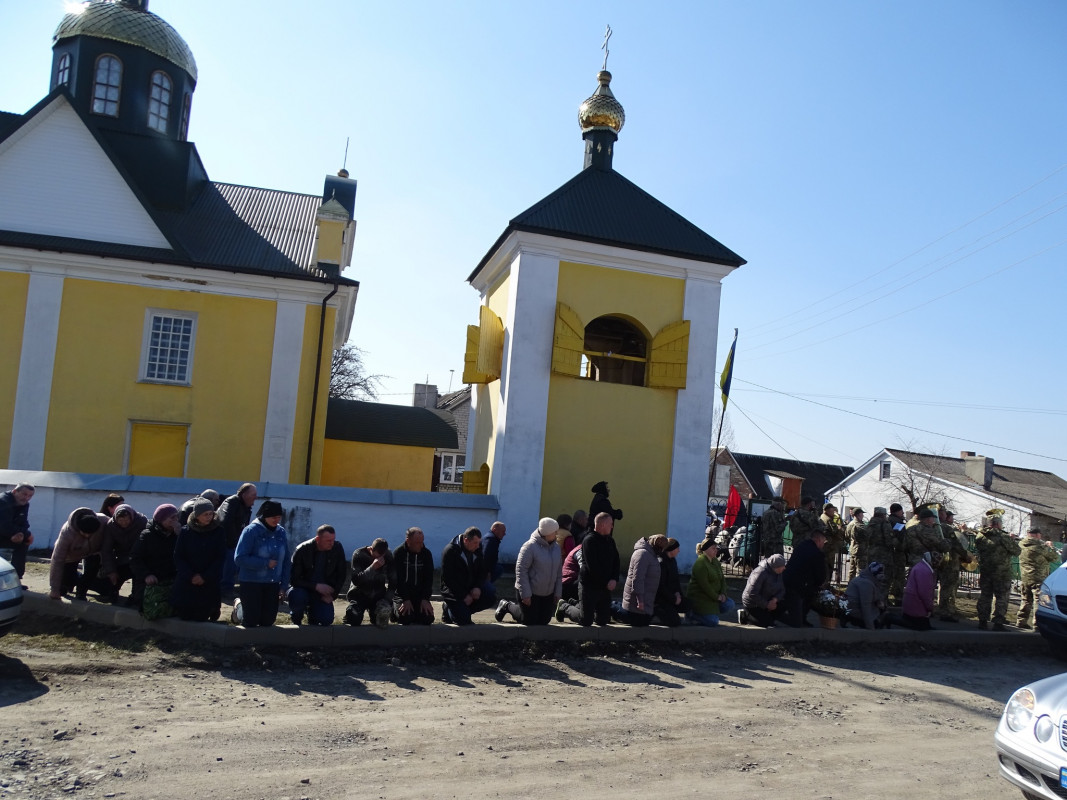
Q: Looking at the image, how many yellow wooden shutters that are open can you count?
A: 4